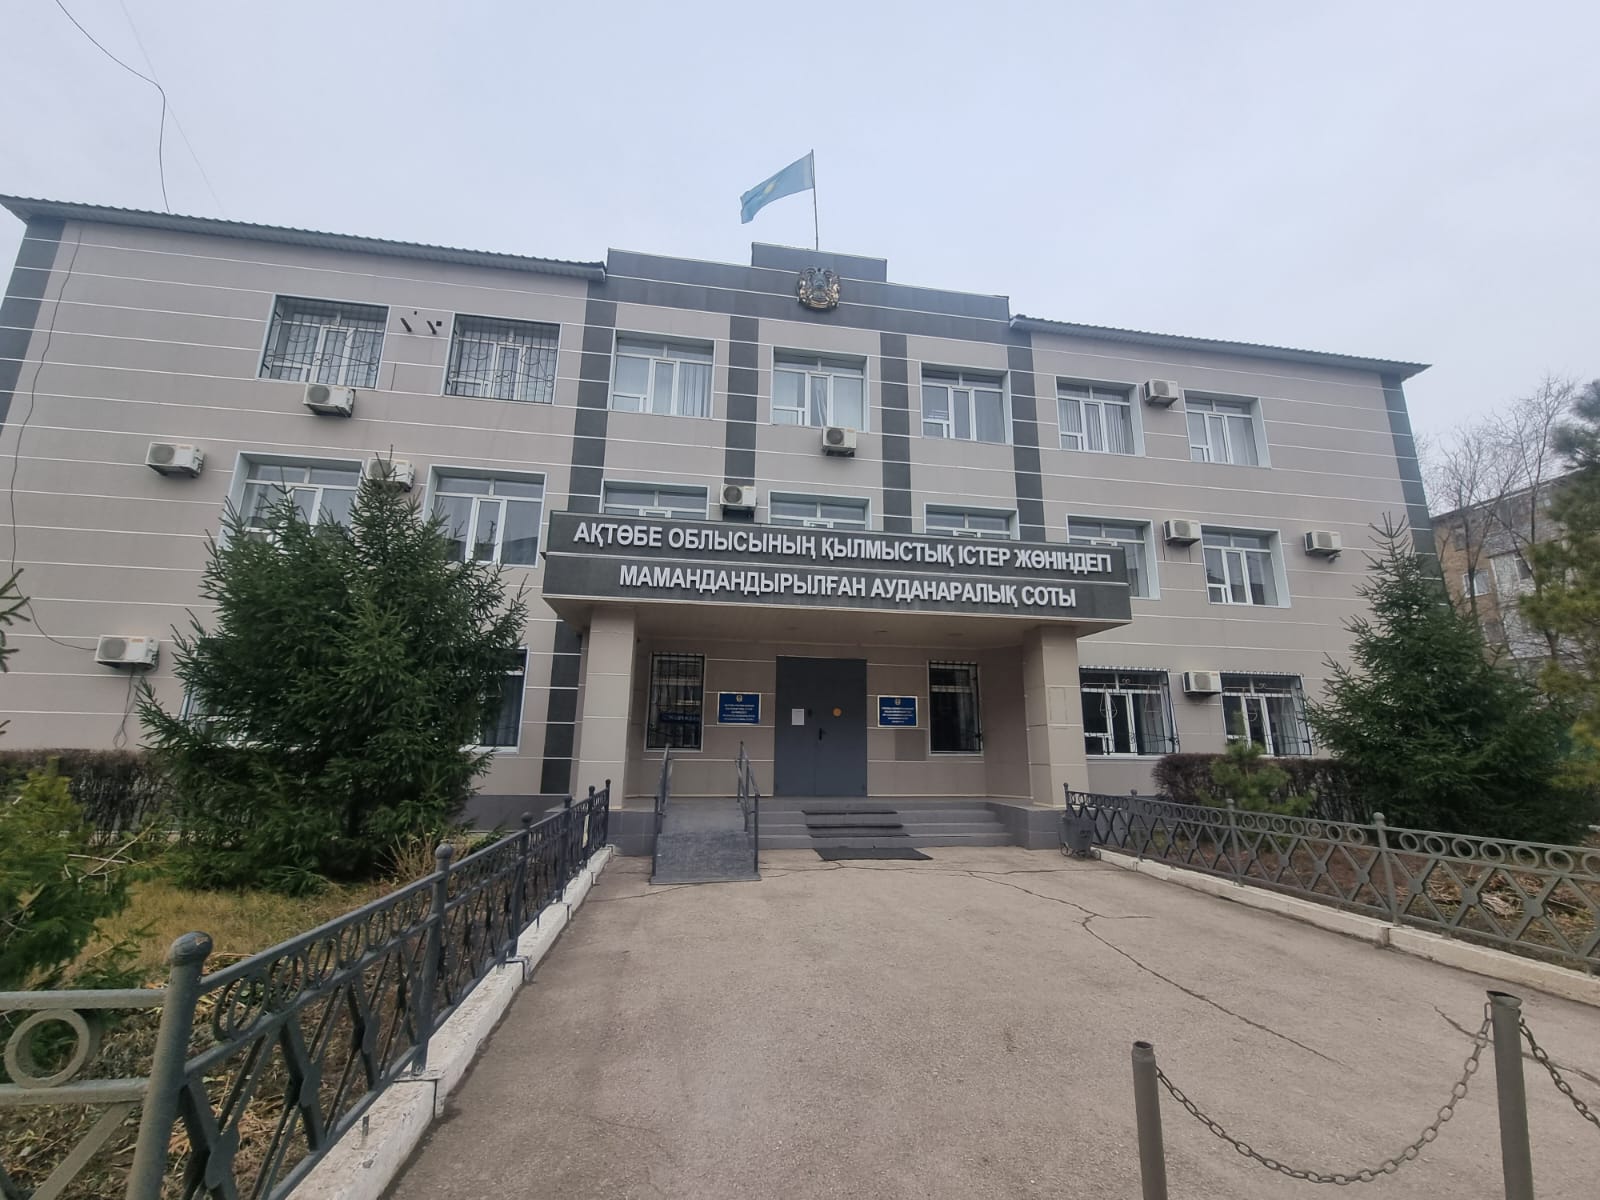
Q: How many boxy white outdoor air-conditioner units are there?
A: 10